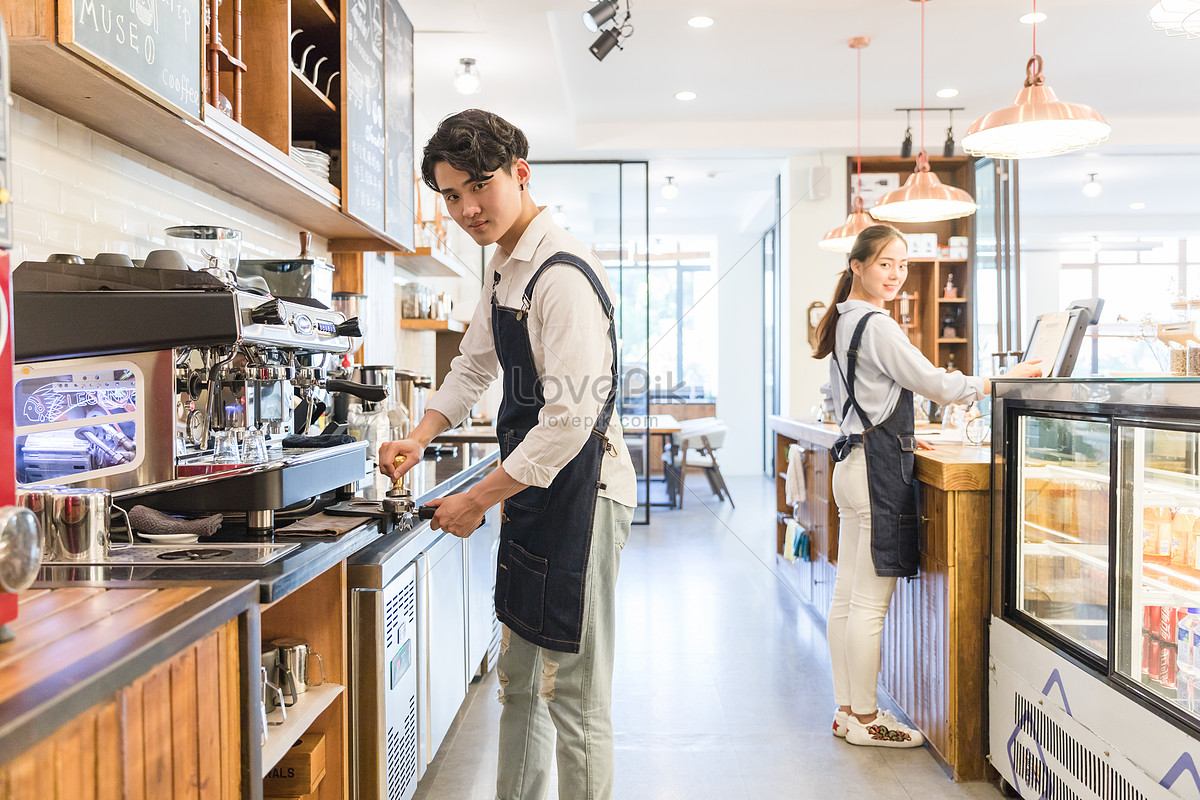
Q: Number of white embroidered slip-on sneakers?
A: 2